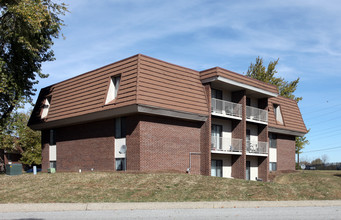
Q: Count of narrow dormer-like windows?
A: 3